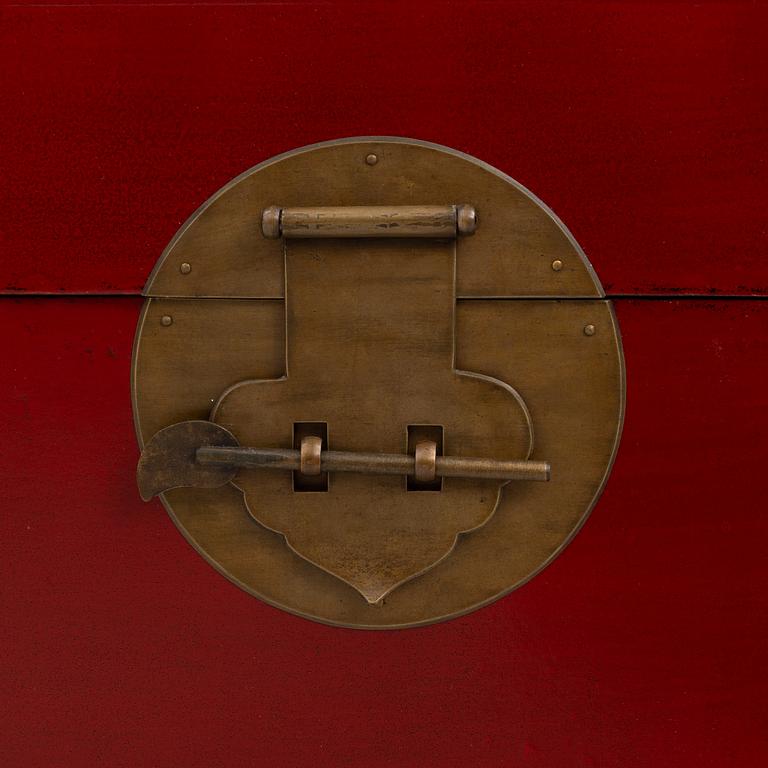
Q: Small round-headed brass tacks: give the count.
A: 5